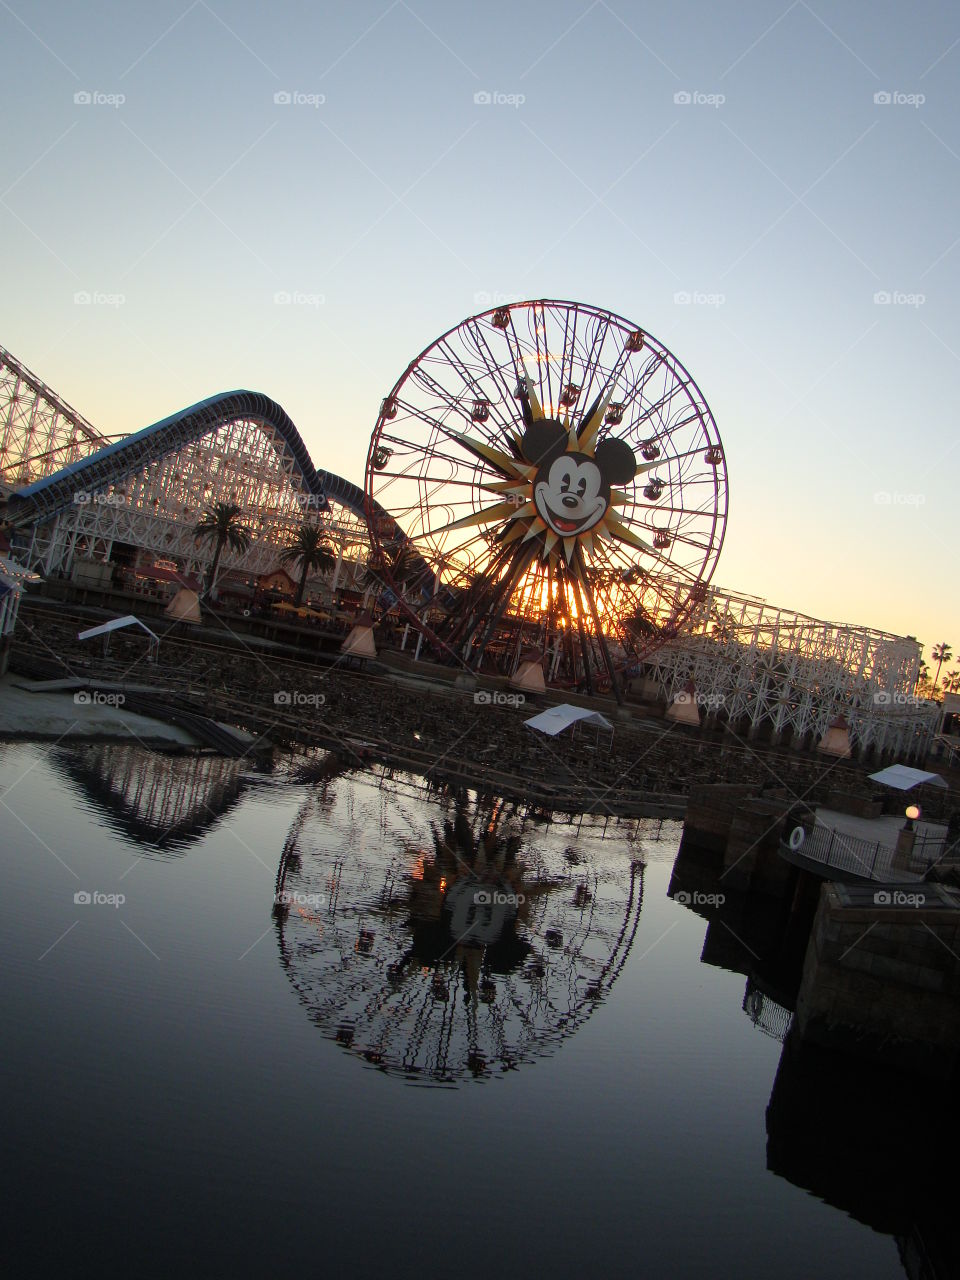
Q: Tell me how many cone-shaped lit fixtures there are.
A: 5